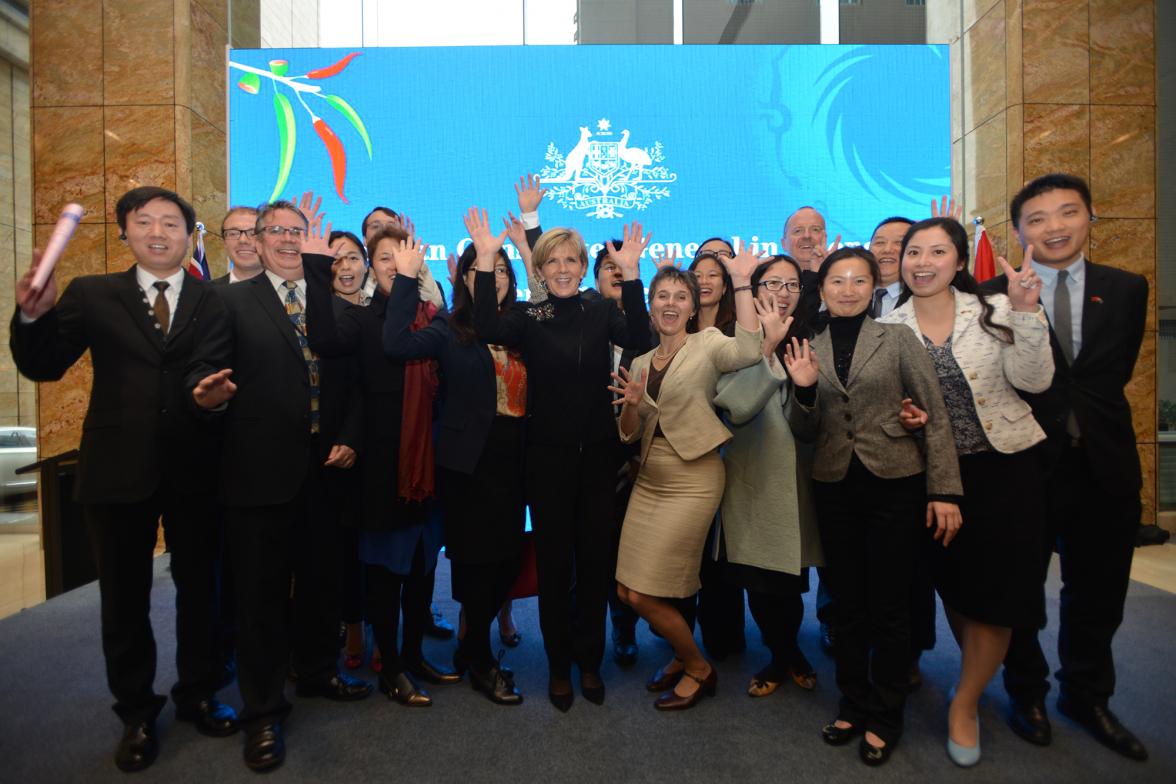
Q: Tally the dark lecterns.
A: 1